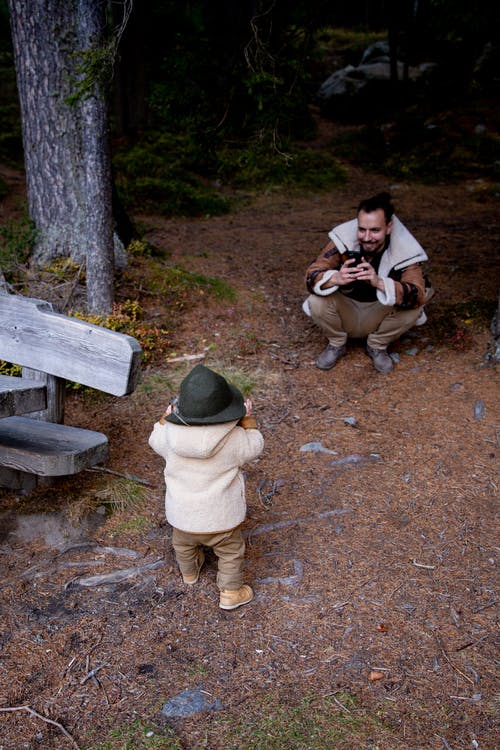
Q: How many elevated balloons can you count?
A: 0